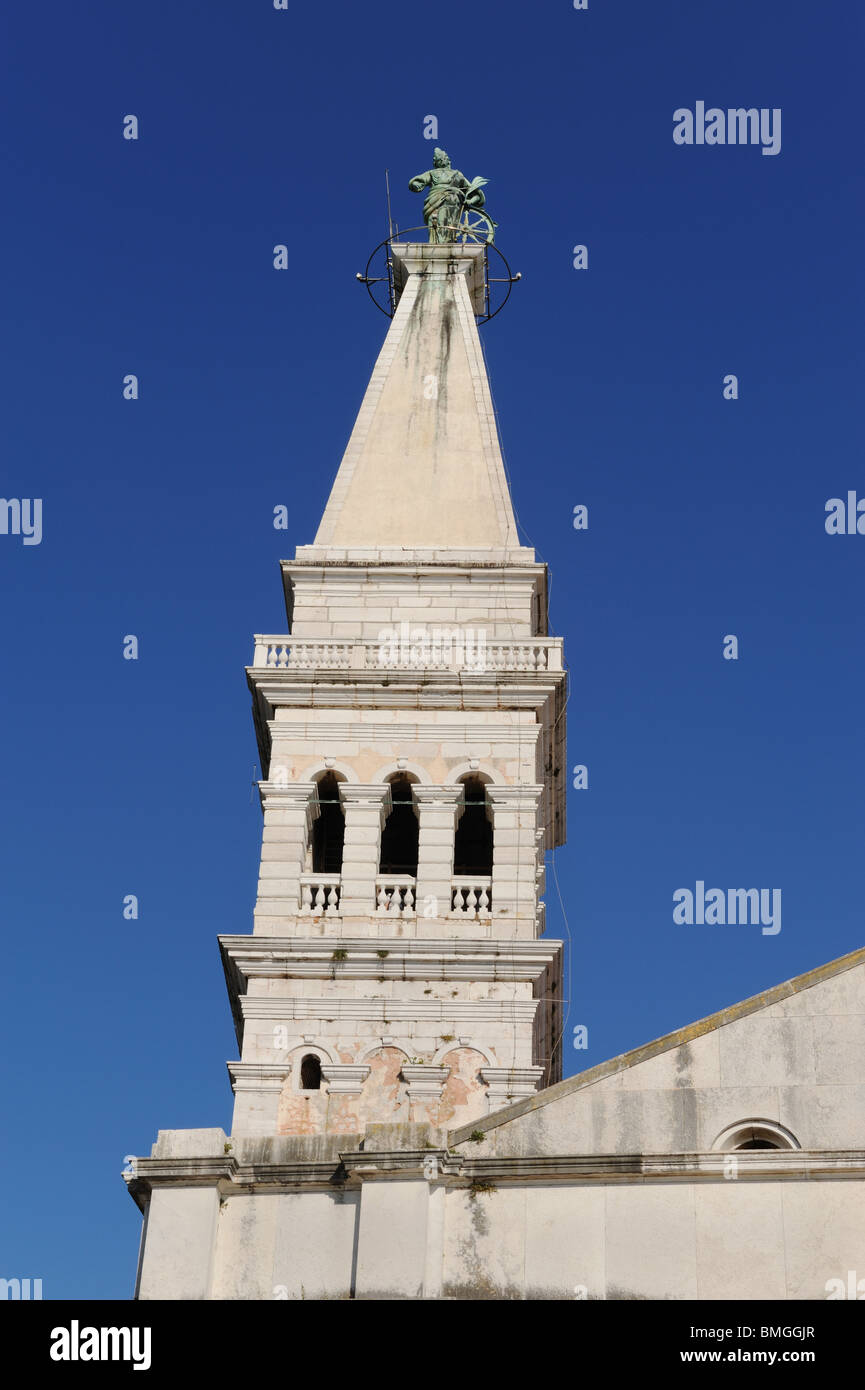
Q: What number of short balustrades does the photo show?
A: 3